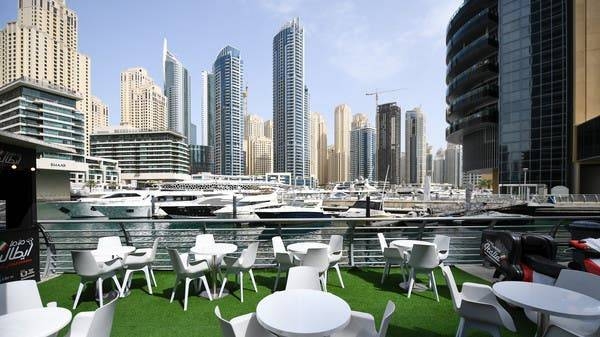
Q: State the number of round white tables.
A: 7